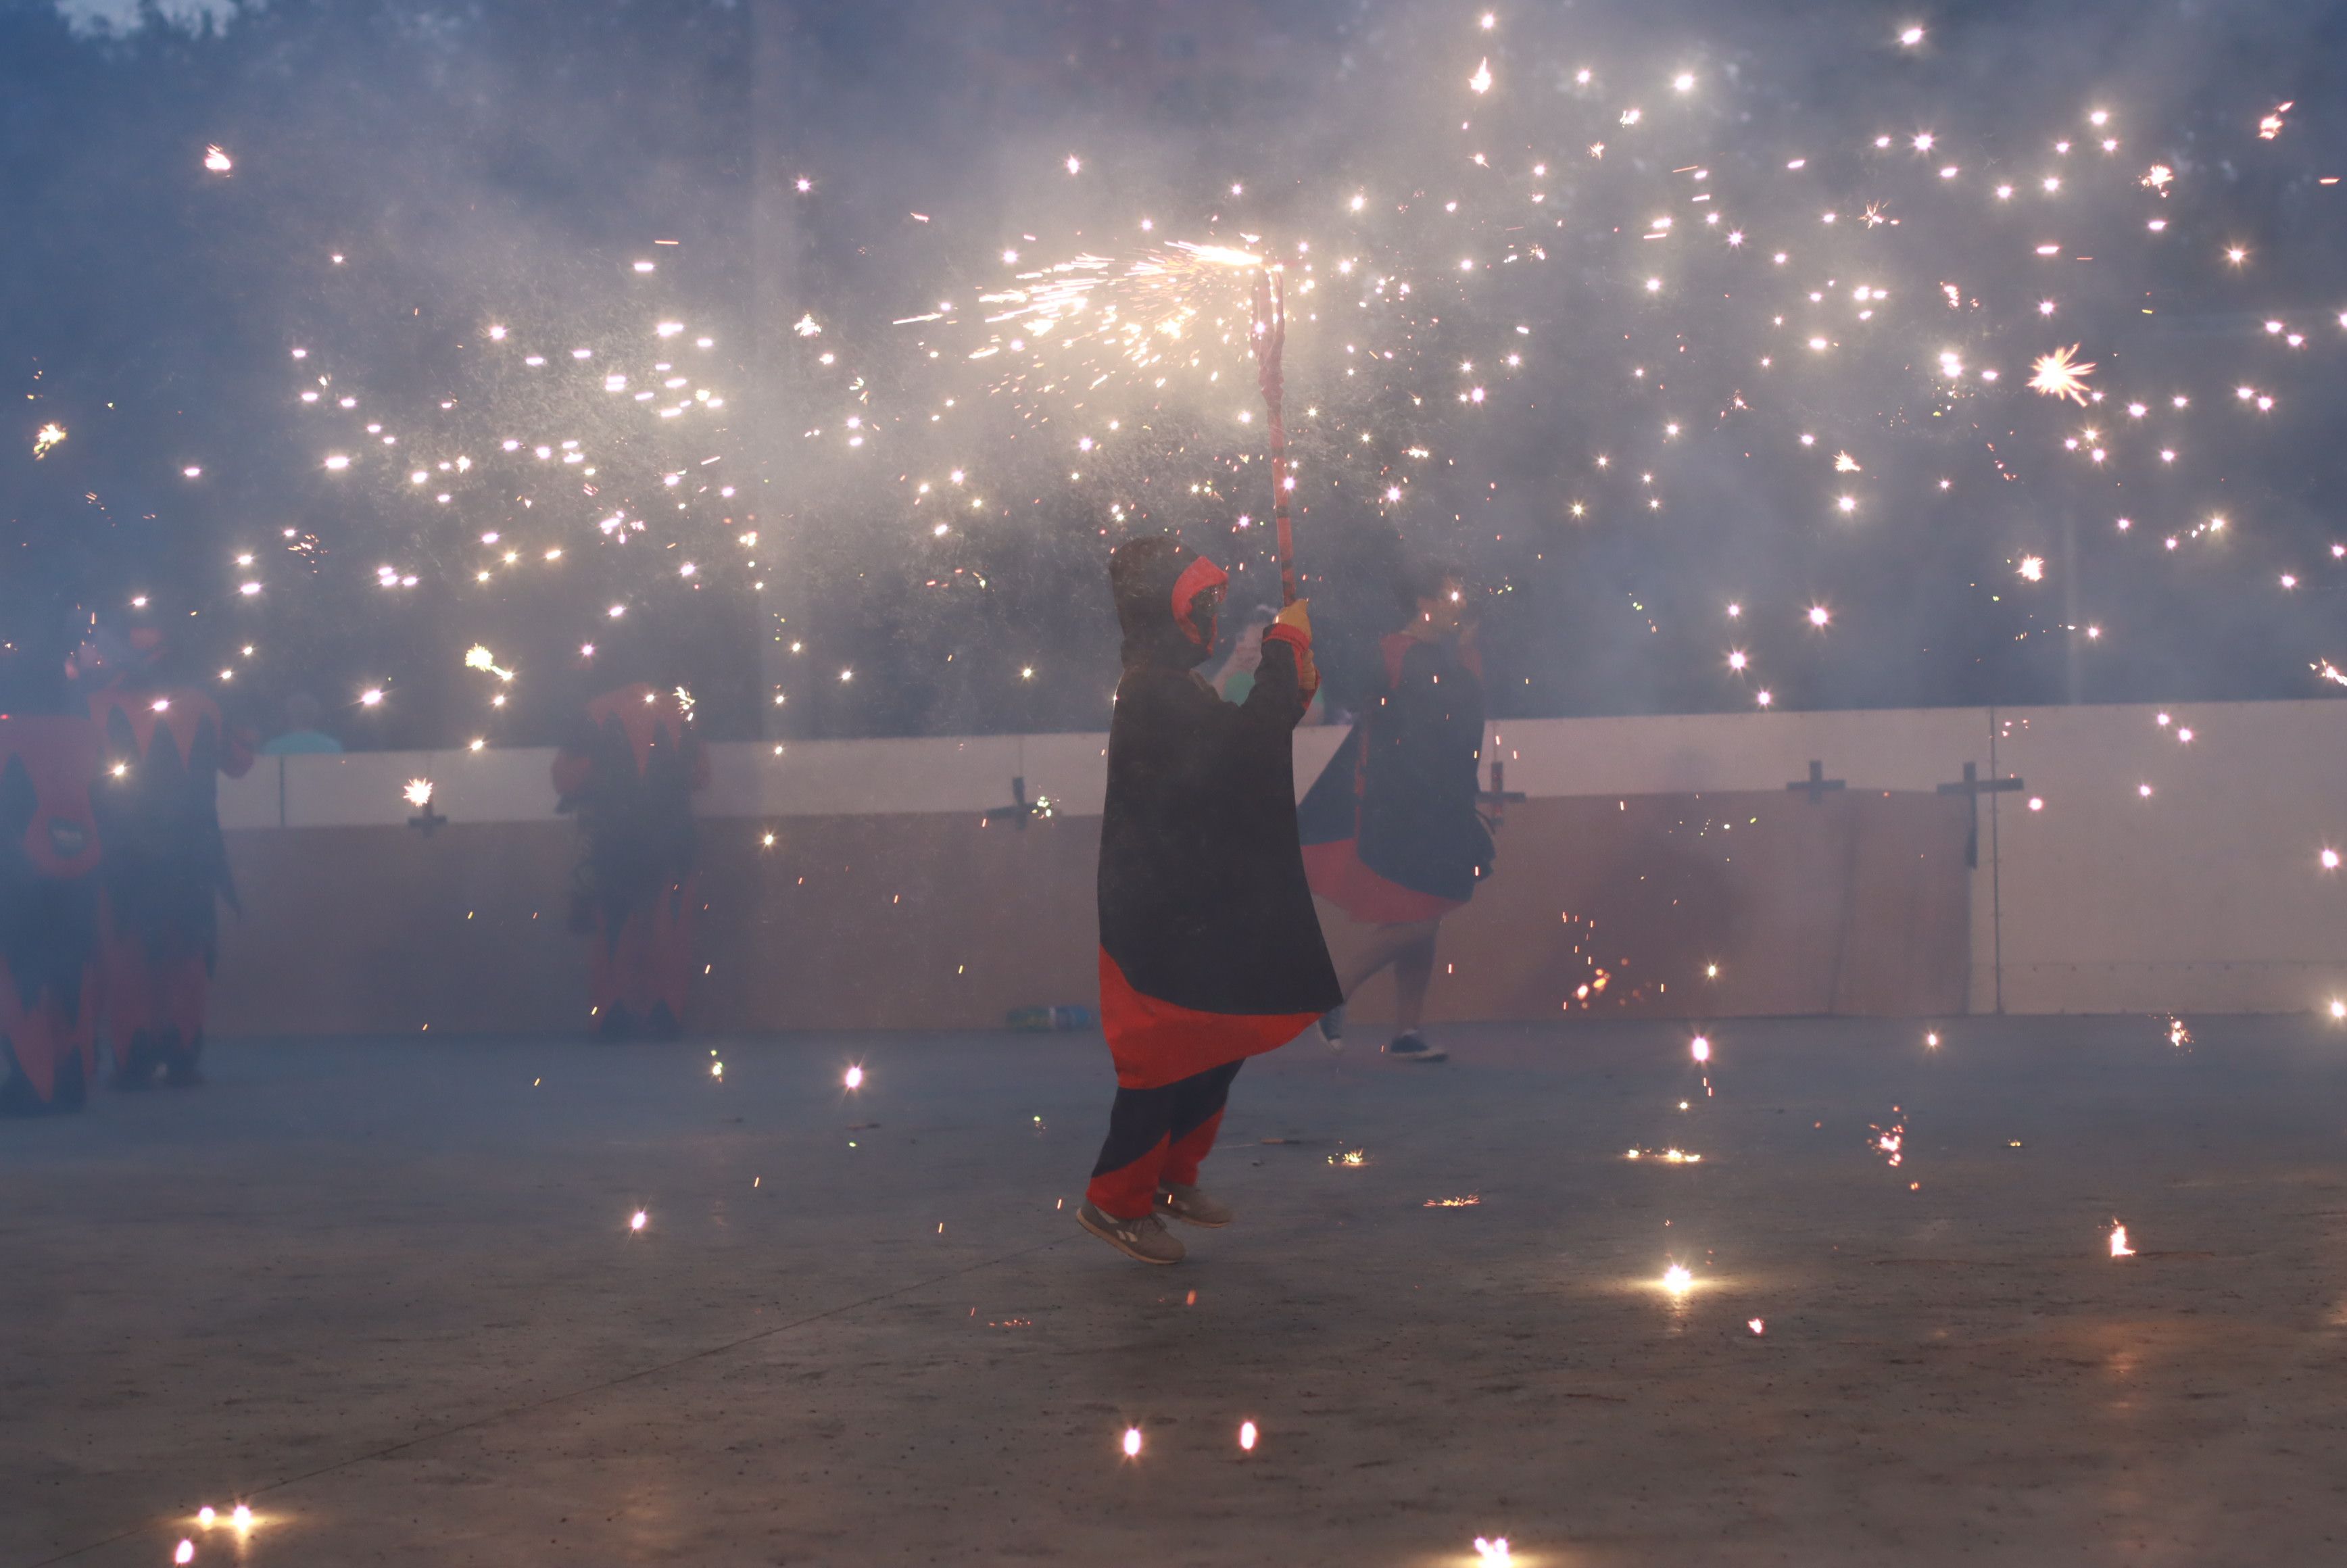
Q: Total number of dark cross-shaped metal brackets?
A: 5